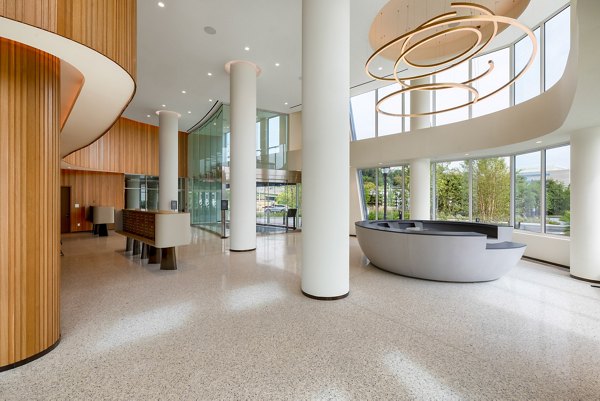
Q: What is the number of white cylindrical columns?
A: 5